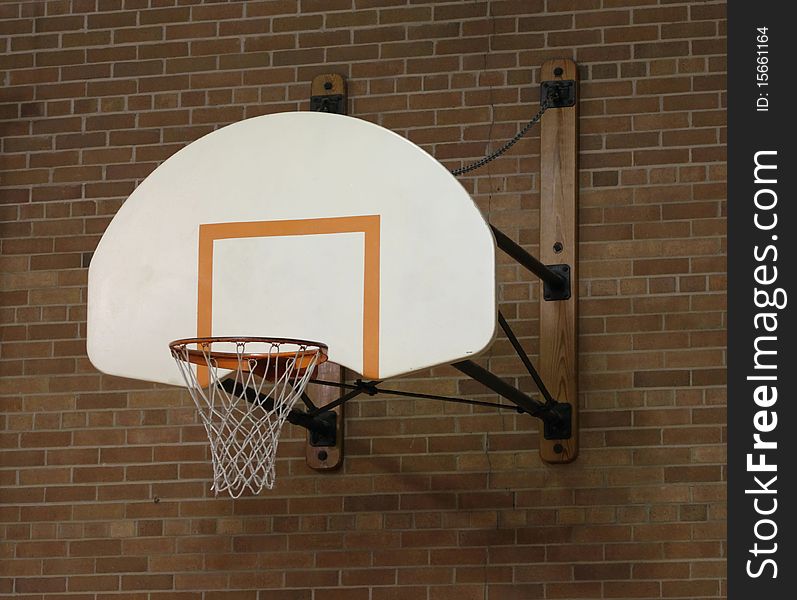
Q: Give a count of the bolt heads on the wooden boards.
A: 5